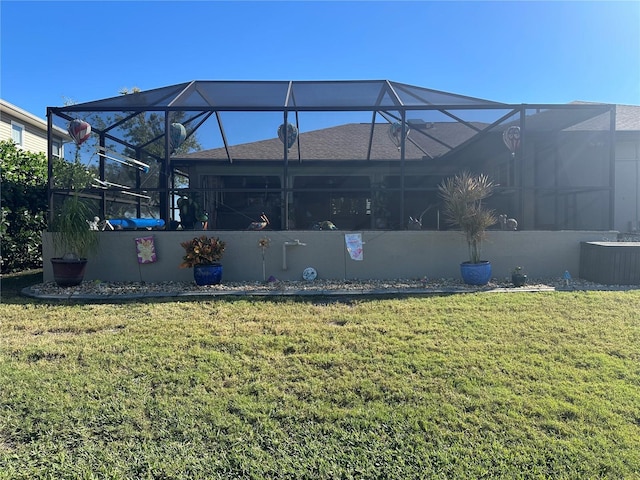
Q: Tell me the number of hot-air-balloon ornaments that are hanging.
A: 5